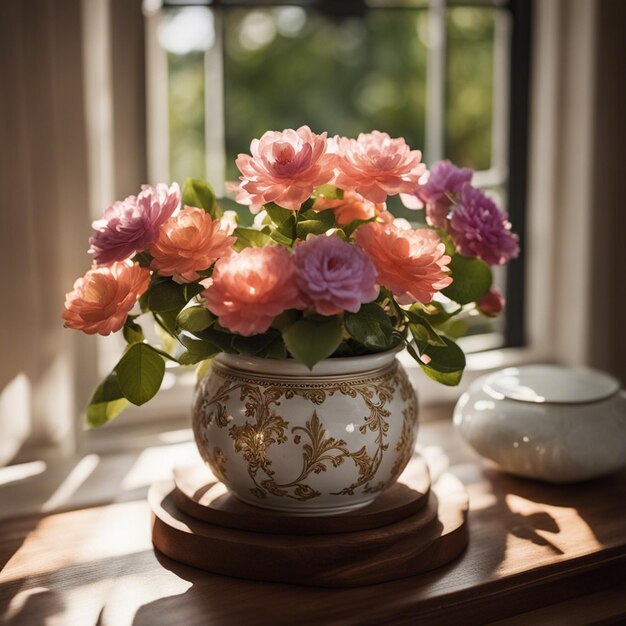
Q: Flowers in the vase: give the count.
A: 11